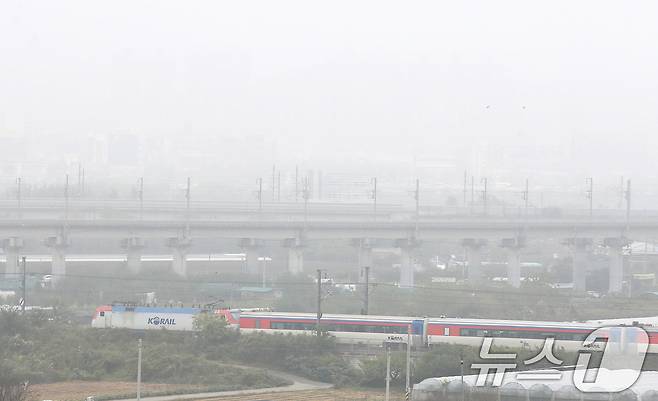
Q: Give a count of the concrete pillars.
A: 12